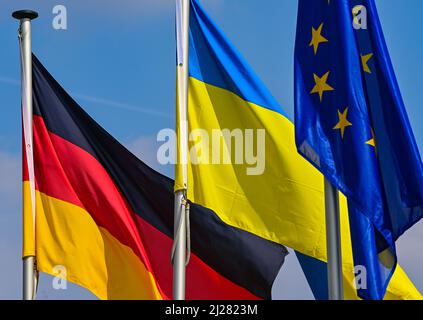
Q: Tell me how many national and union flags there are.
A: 3